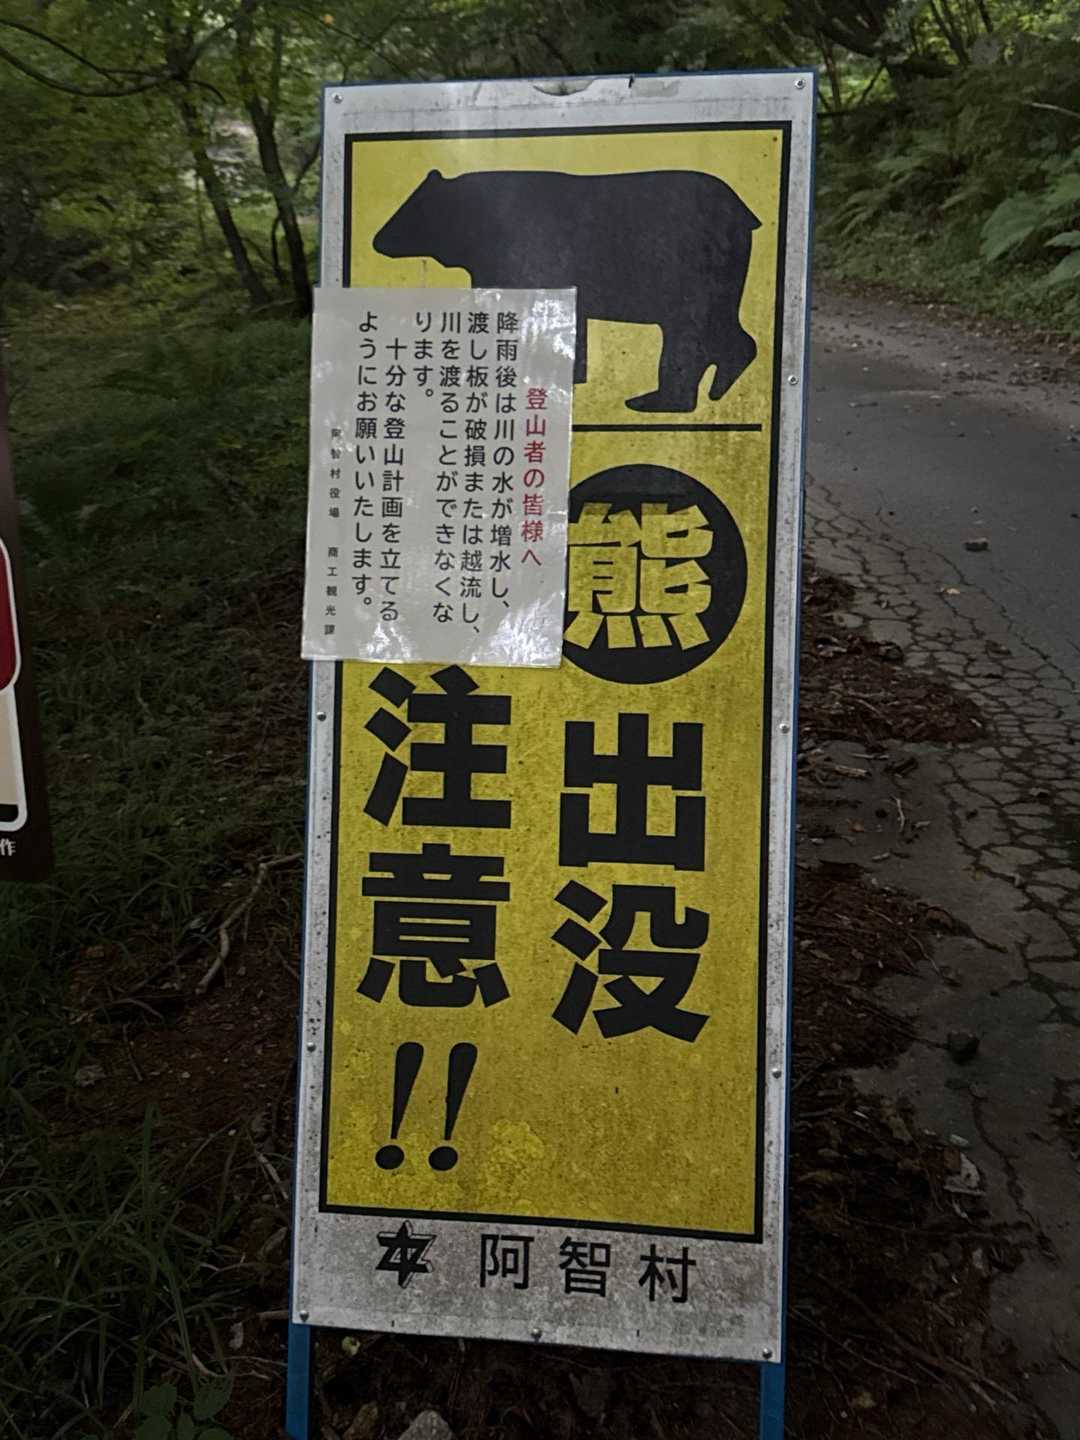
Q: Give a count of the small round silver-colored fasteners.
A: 10